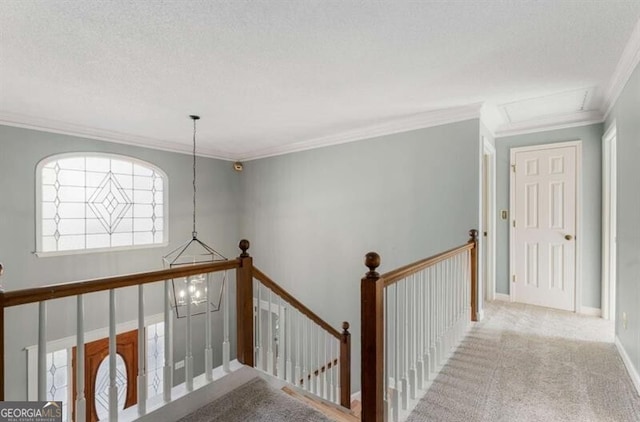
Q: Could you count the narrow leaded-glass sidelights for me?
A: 2